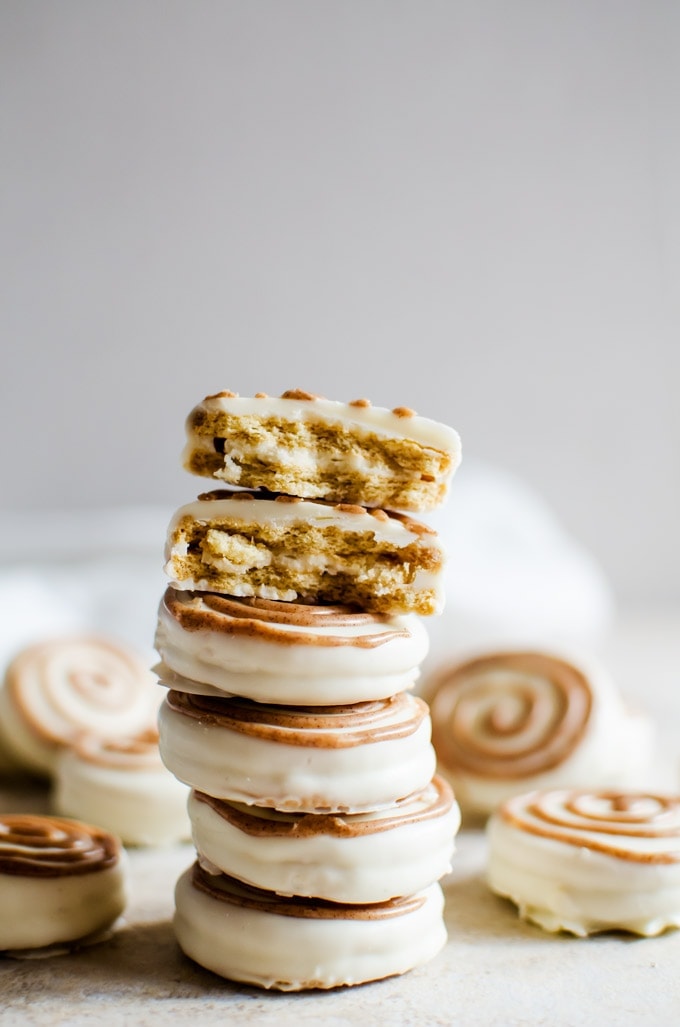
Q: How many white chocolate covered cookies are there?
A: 11